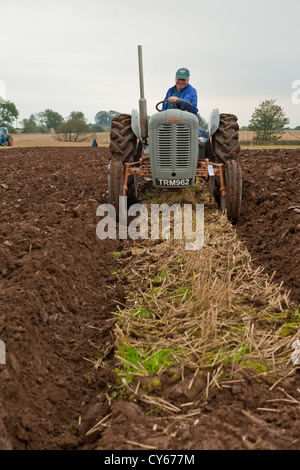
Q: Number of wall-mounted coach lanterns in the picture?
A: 0